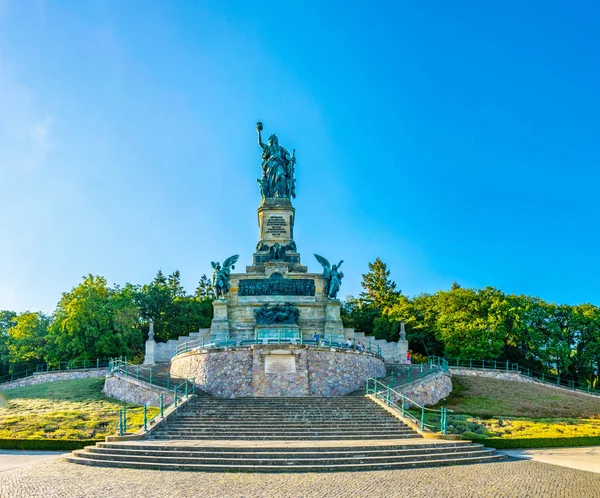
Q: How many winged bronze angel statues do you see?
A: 2